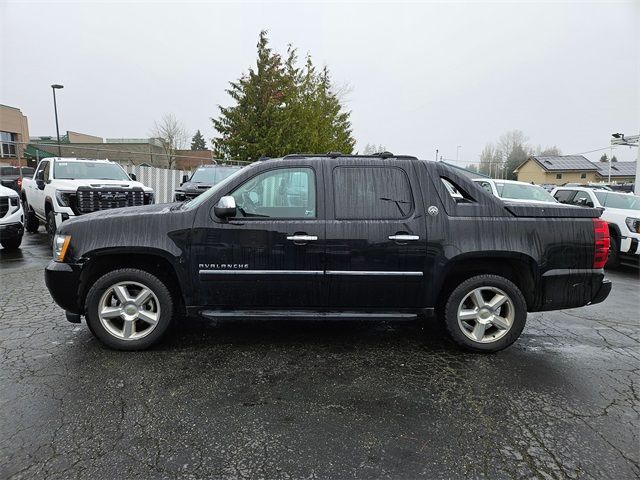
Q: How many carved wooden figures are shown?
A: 0